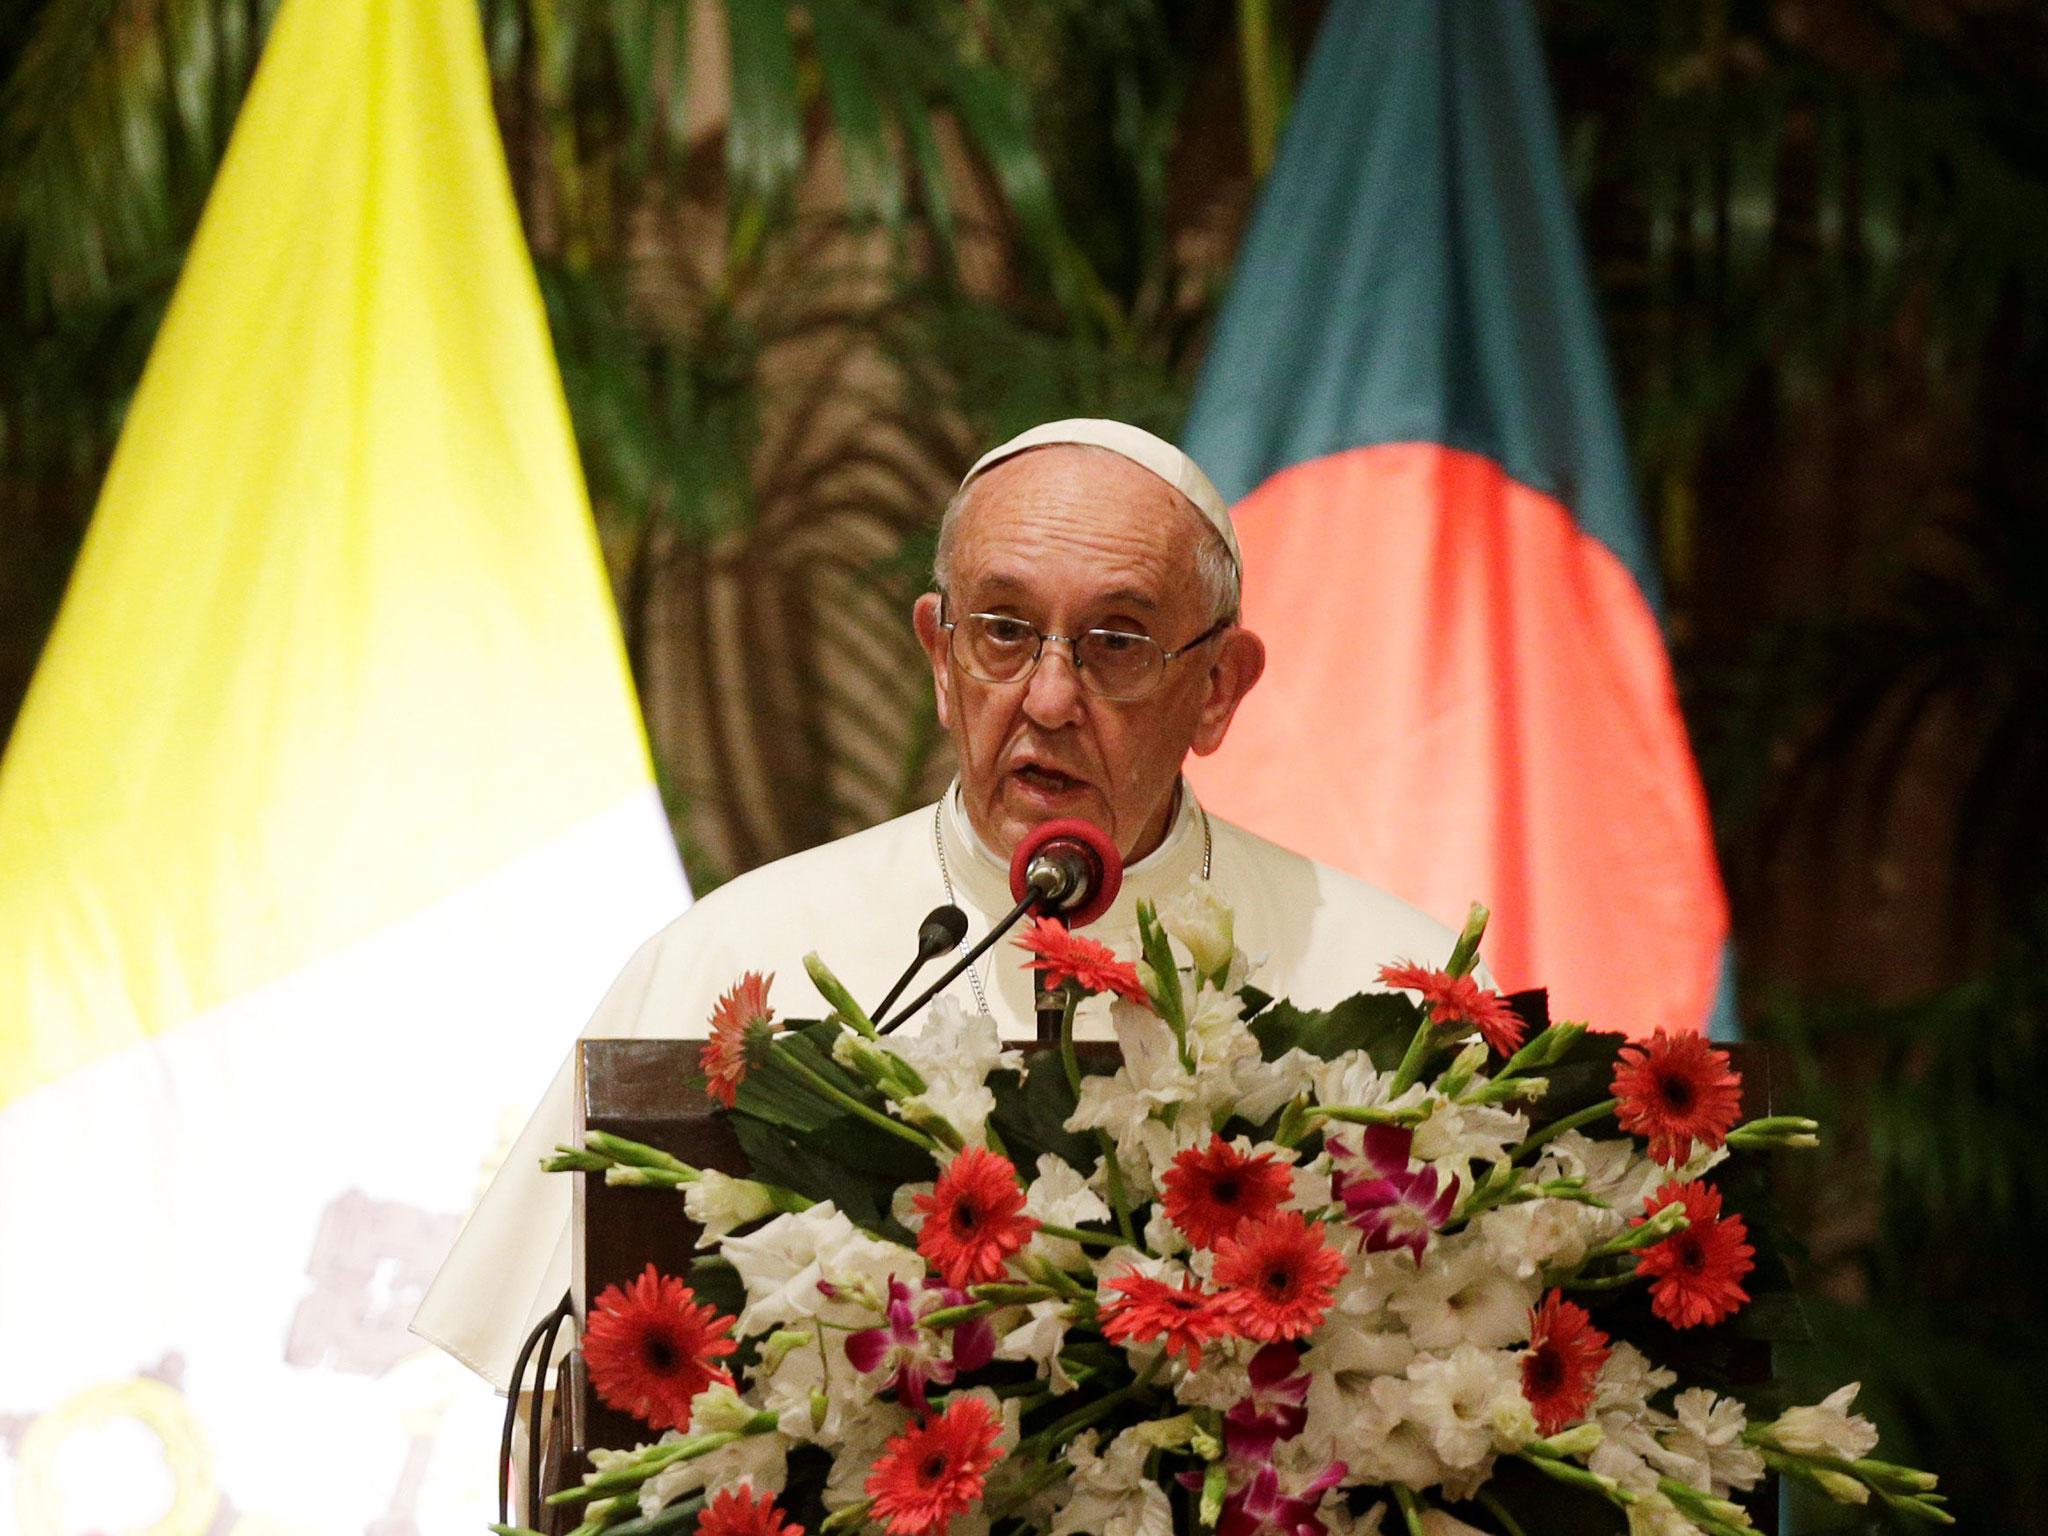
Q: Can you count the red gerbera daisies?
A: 13